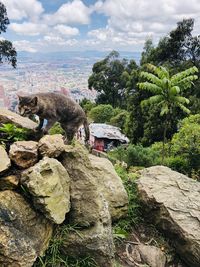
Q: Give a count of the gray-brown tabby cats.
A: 1